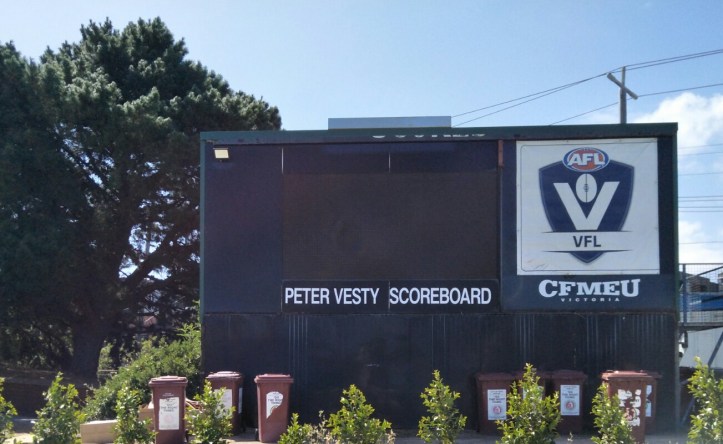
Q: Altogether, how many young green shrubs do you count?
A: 10